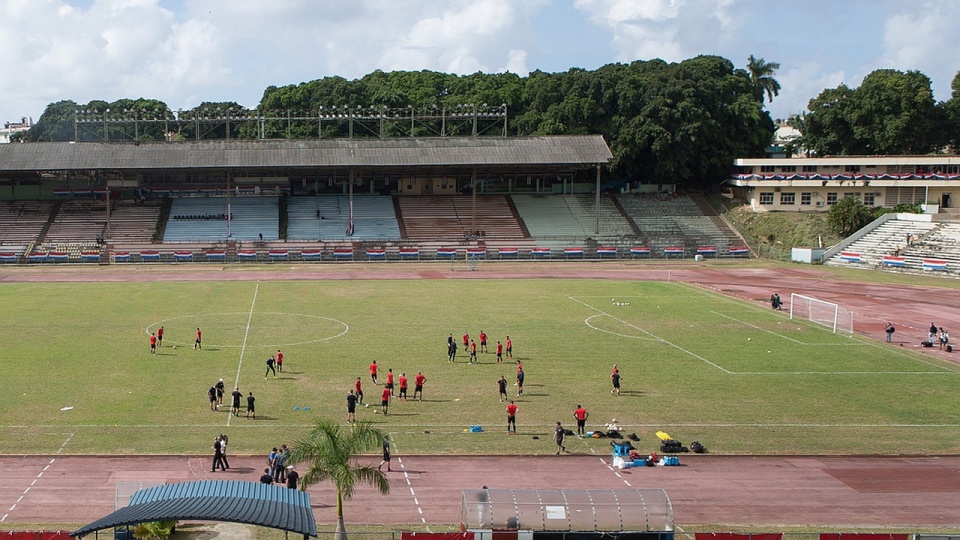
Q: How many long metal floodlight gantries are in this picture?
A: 1